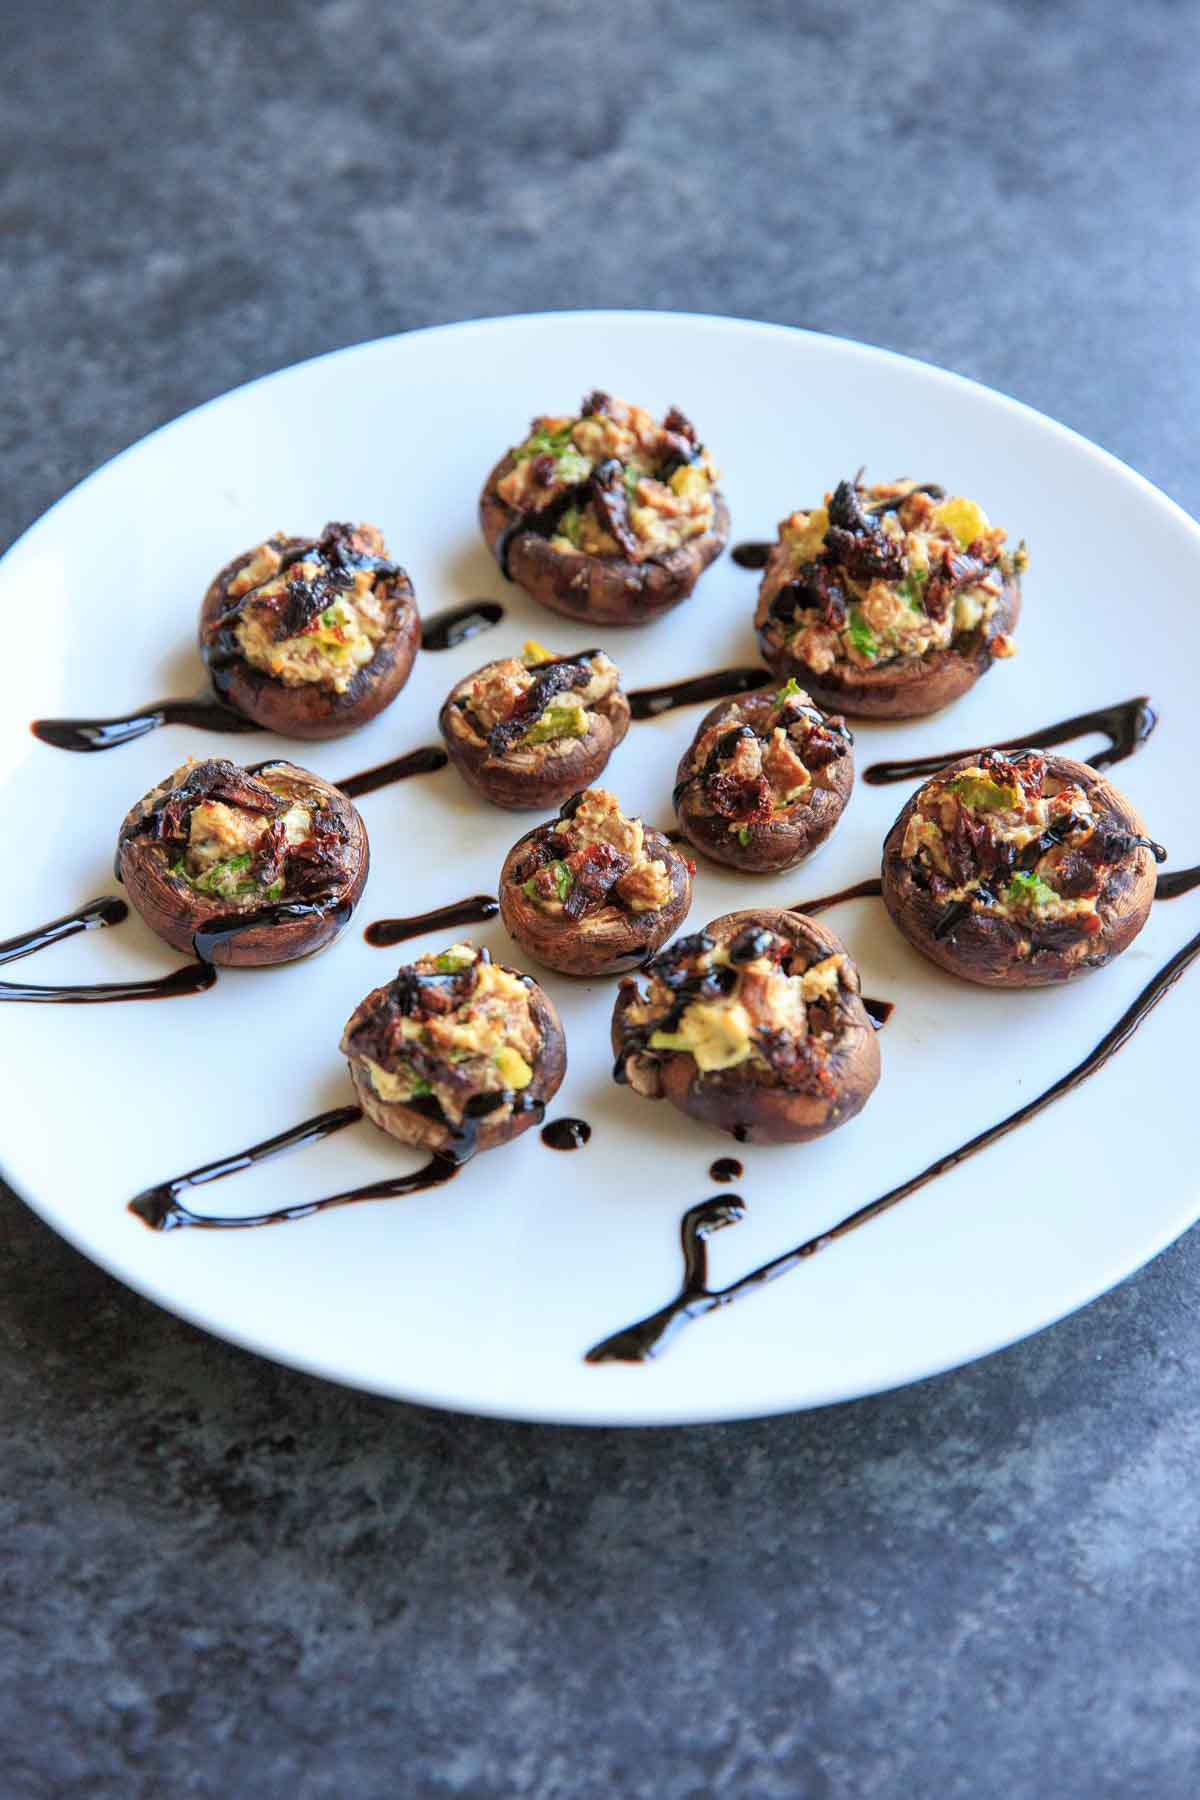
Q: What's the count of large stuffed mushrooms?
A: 7